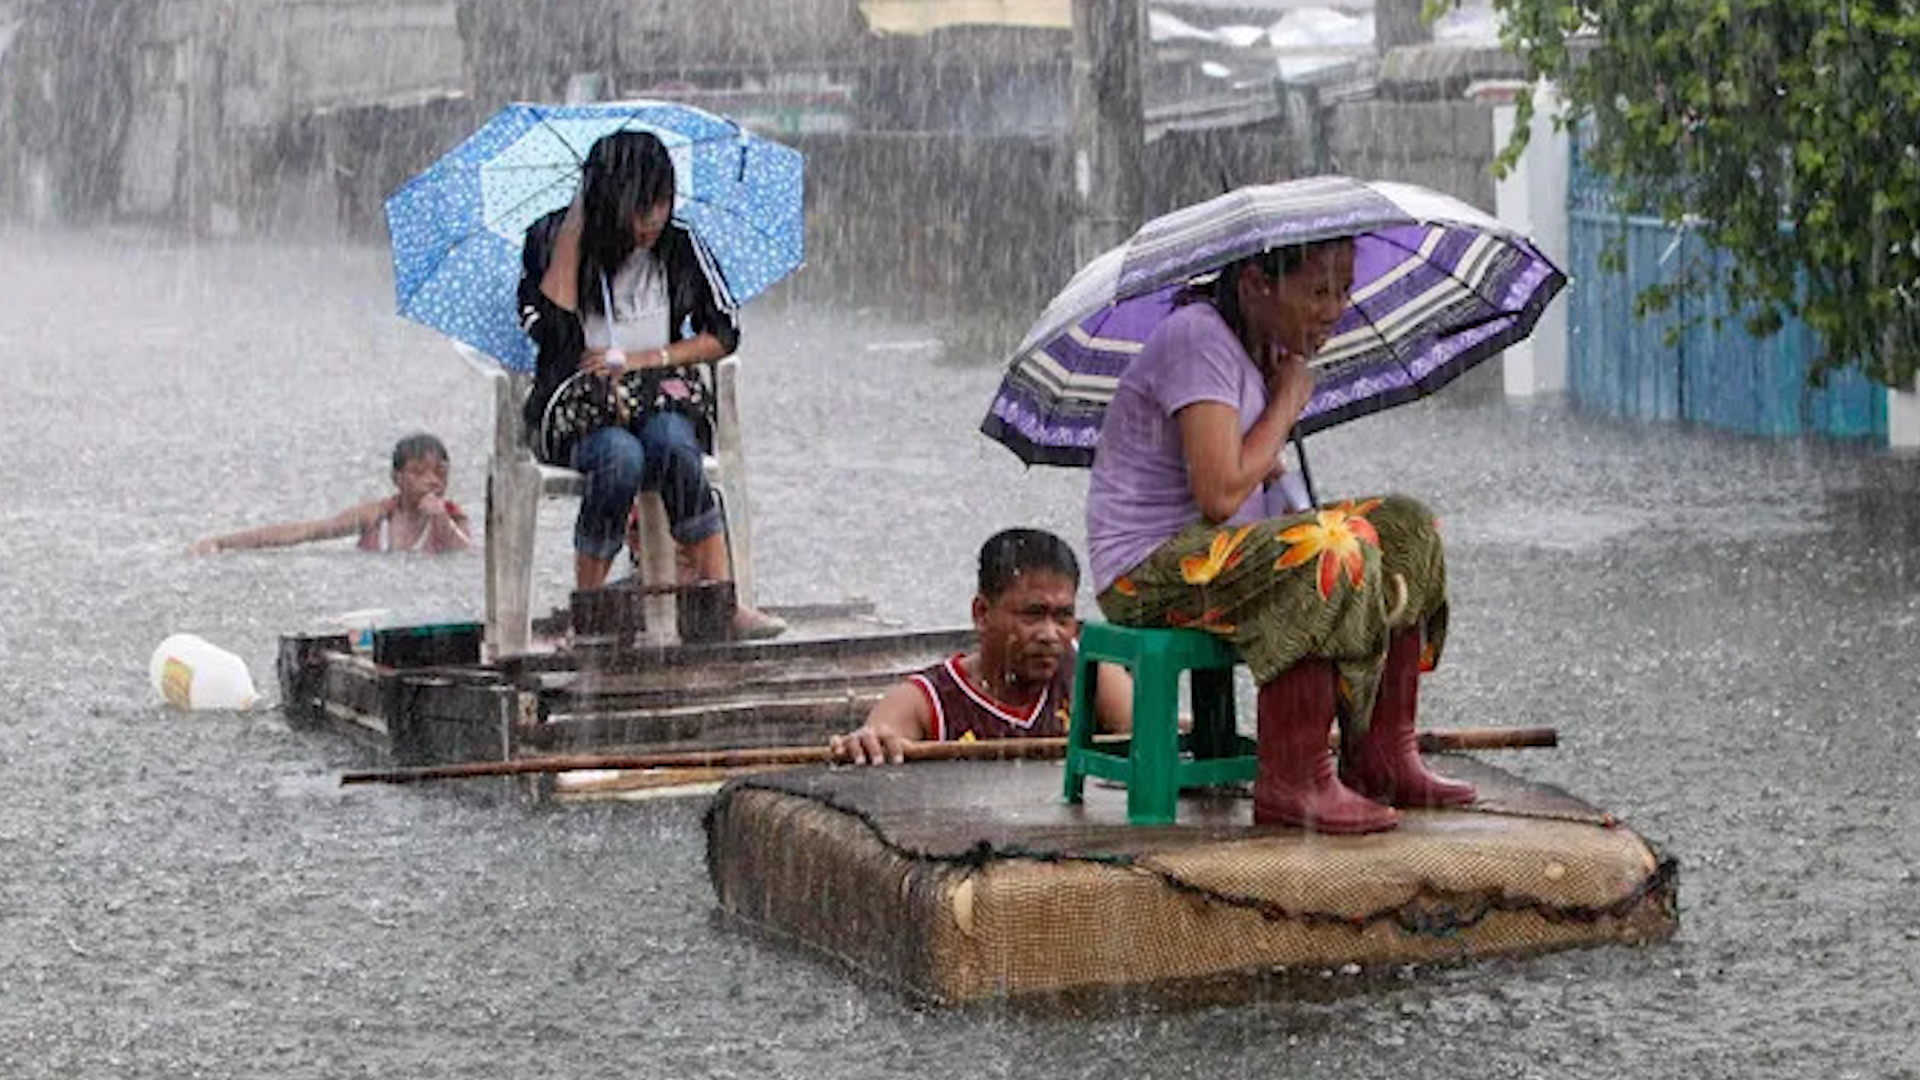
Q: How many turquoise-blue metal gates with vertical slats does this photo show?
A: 1